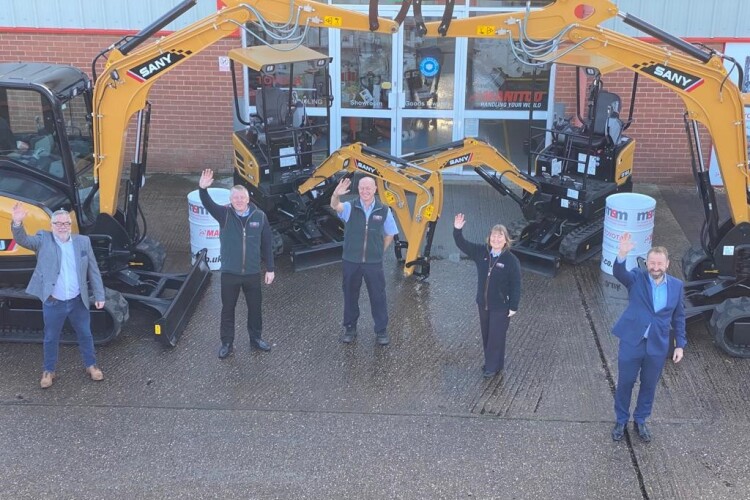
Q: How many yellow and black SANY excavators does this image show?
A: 4